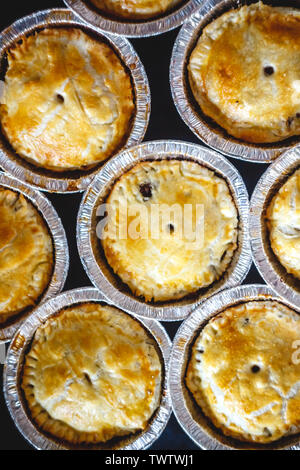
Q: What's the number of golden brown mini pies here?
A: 8